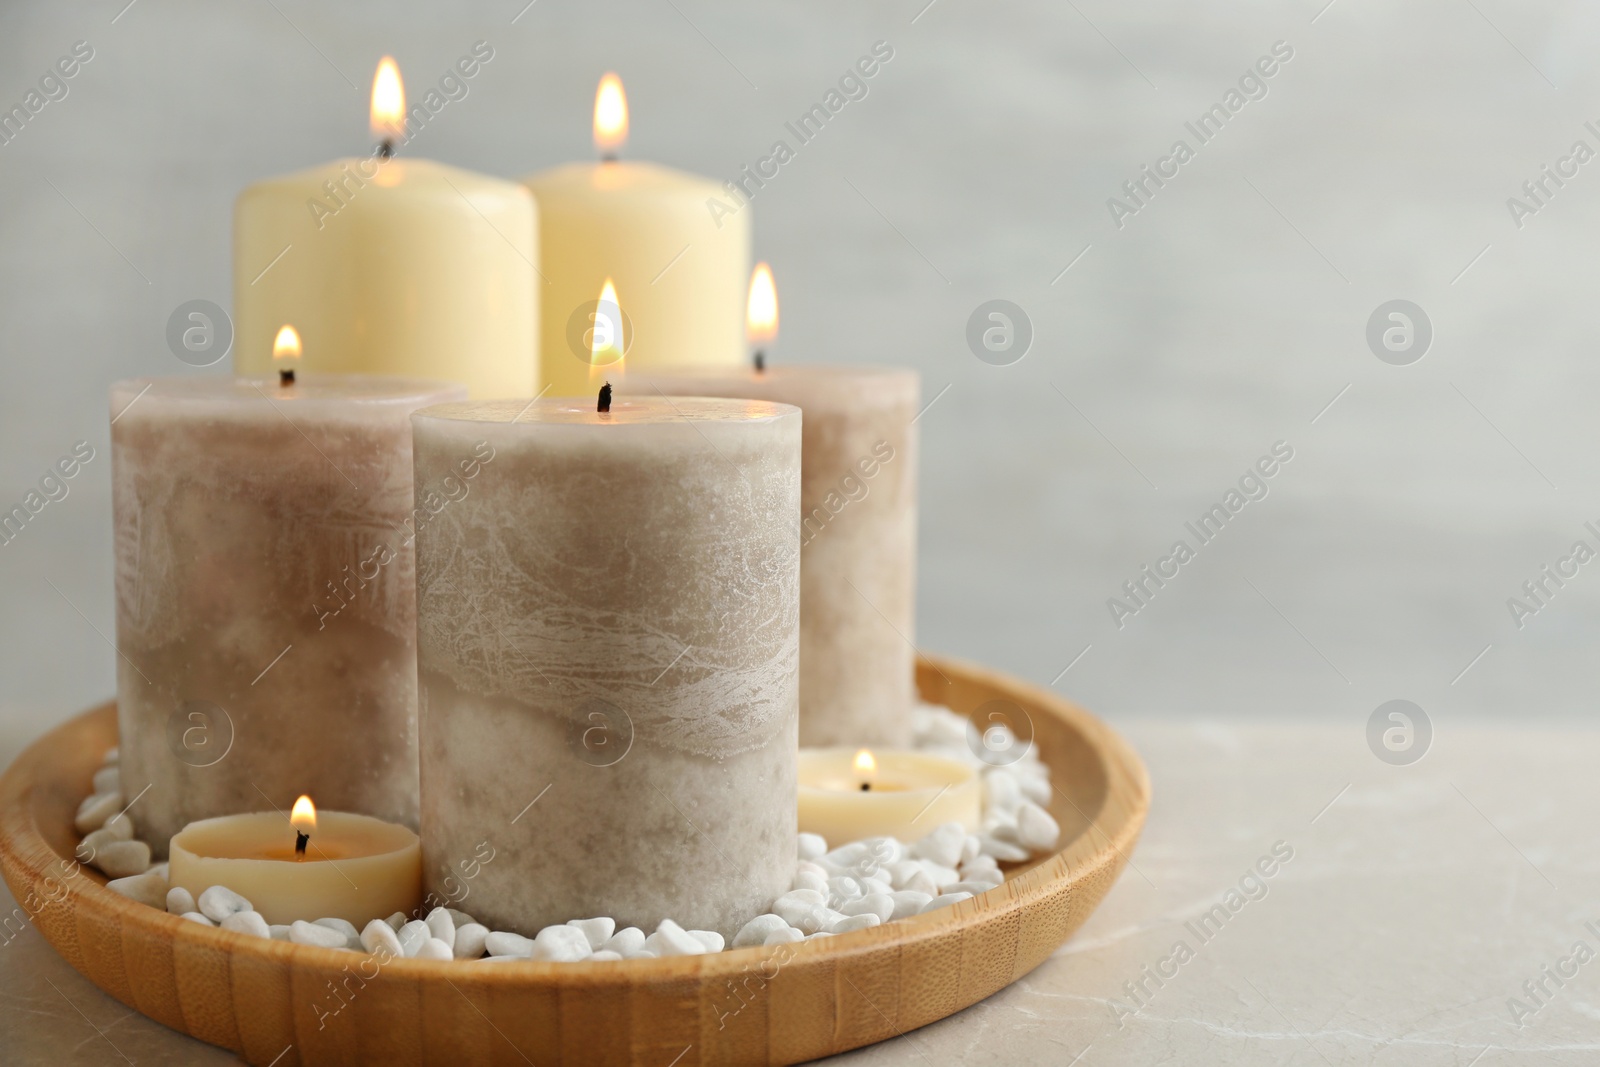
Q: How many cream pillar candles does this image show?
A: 2